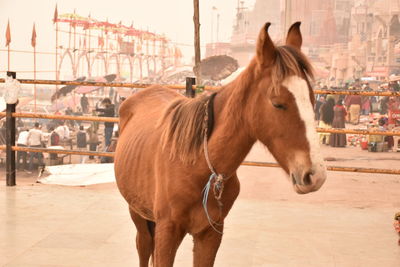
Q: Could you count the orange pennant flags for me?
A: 3